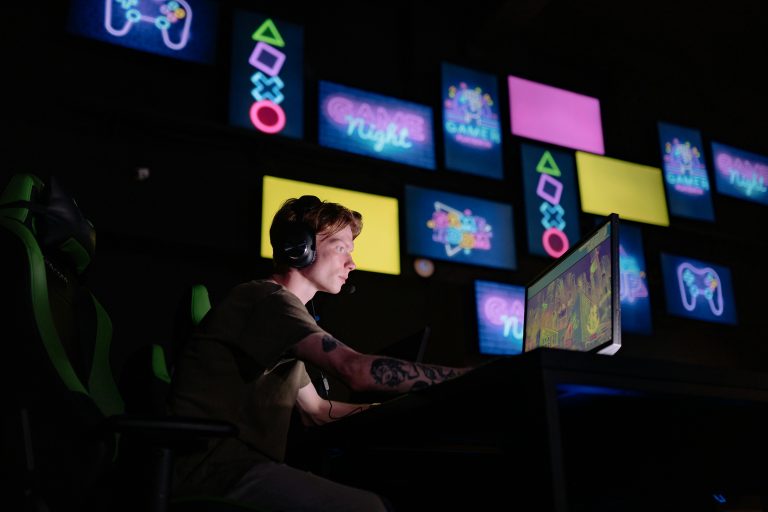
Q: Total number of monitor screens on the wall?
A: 14